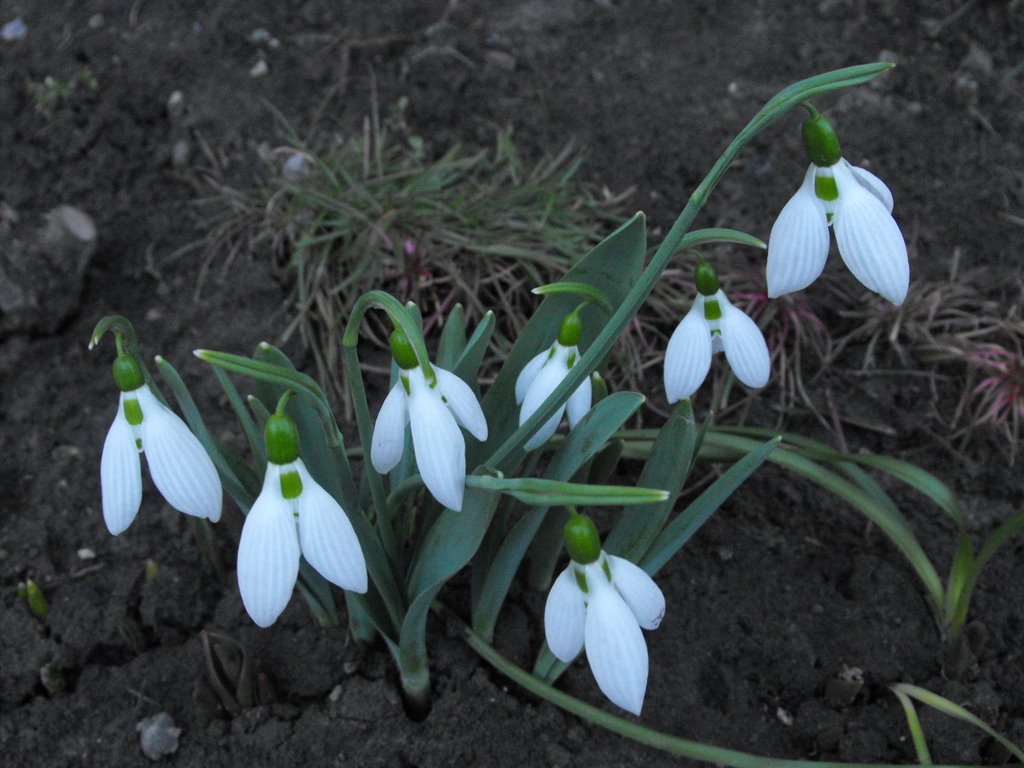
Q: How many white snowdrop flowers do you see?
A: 7